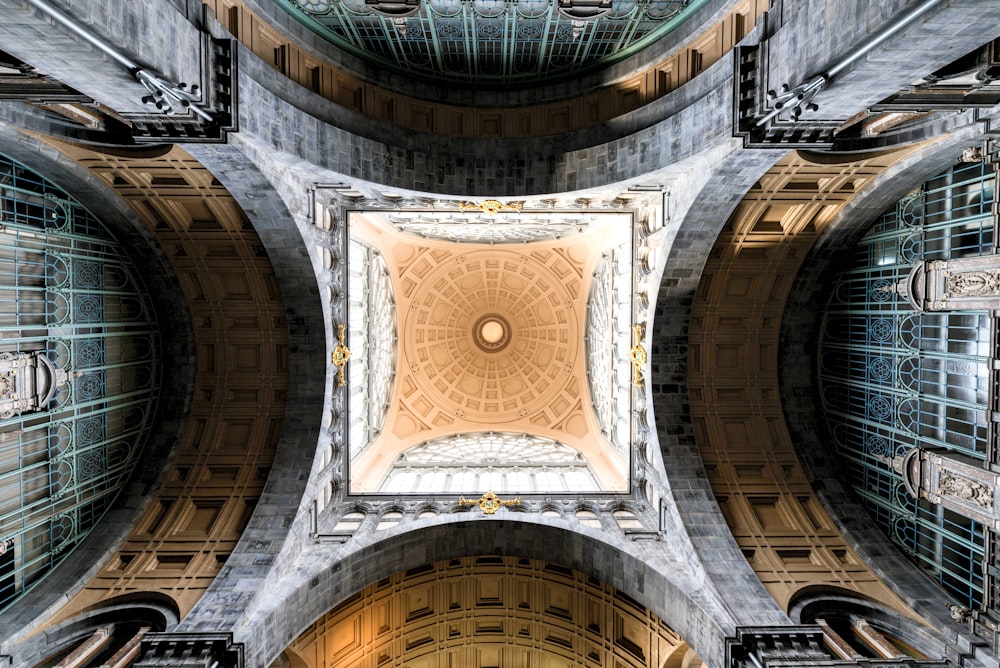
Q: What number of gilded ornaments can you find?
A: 4